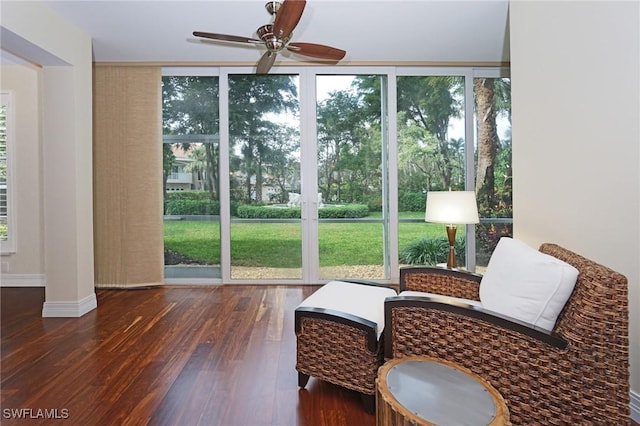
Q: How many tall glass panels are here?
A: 5